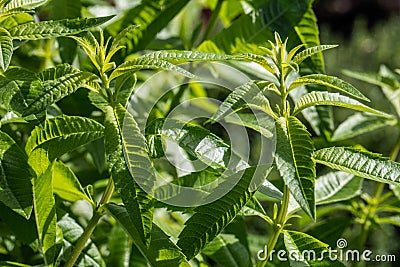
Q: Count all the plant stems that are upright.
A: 2